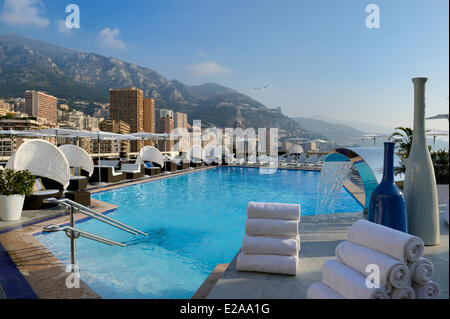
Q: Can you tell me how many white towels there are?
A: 11